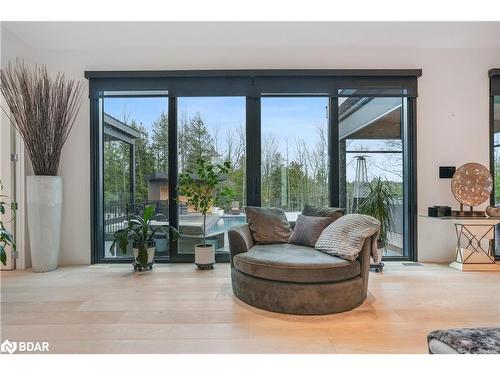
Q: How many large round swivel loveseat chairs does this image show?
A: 1